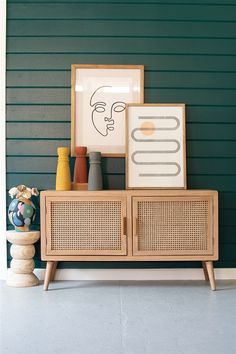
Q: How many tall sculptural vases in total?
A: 3